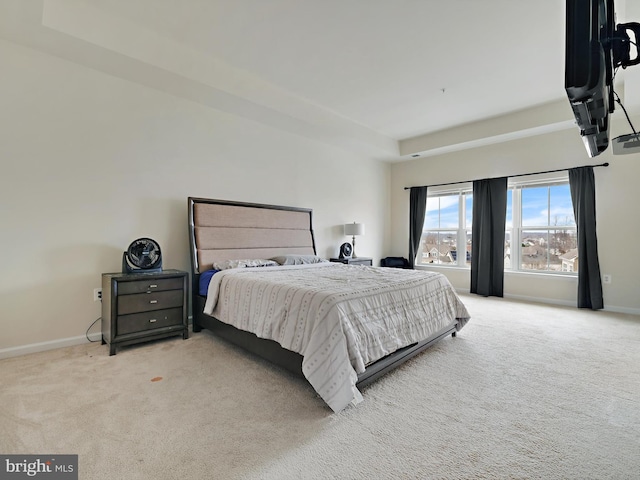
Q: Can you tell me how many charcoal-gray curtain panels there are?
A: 3